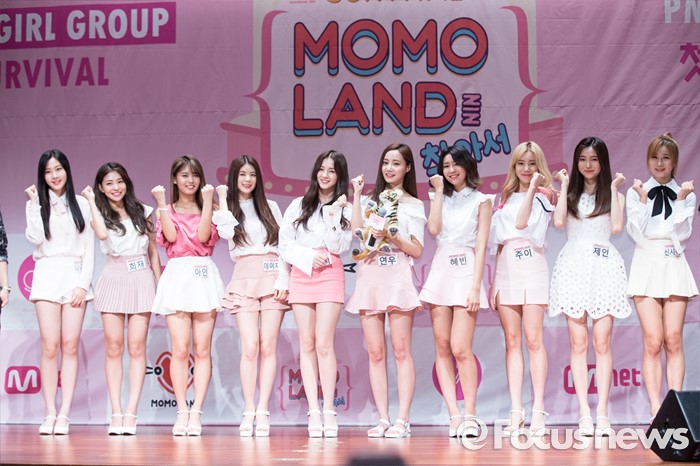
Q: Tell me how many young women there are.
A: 10